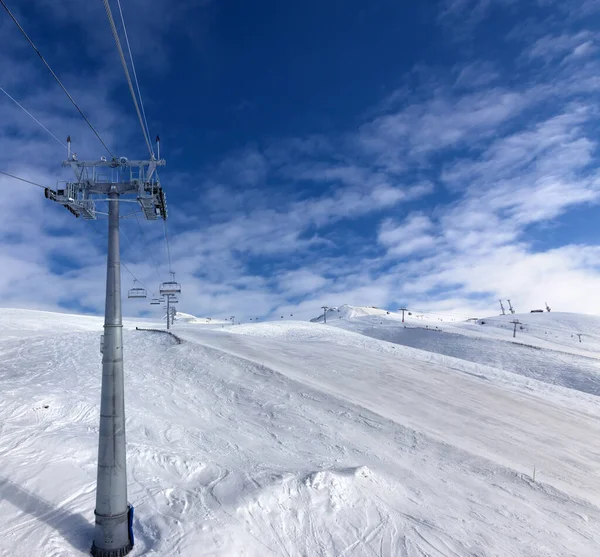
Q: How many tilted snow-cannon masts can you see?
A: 3